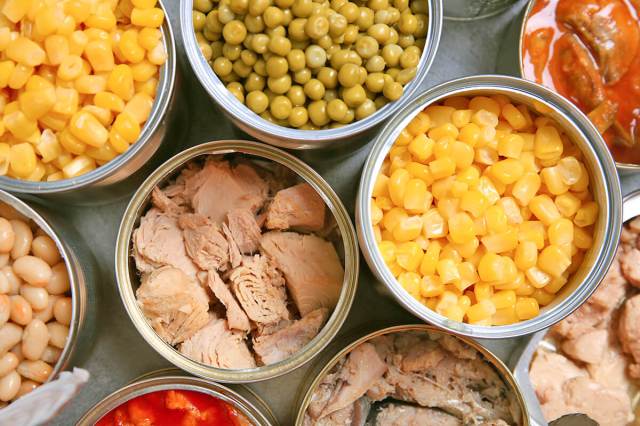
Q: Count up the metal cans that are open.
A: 9